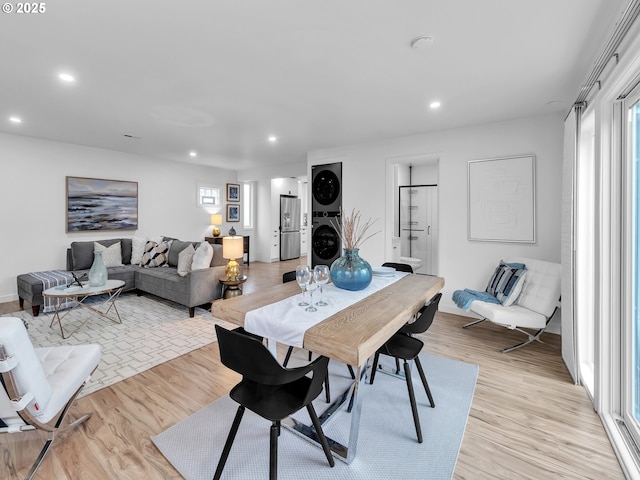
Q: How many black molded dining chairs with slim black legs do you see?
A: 4